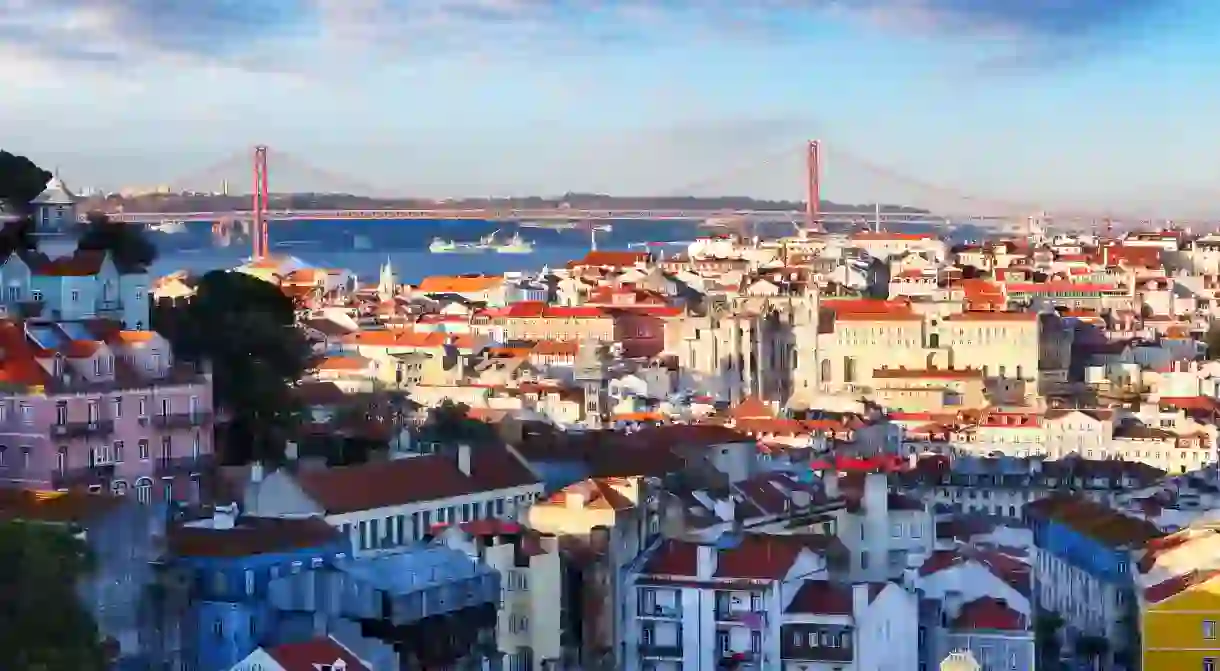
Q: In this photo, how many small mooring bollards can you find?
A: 0